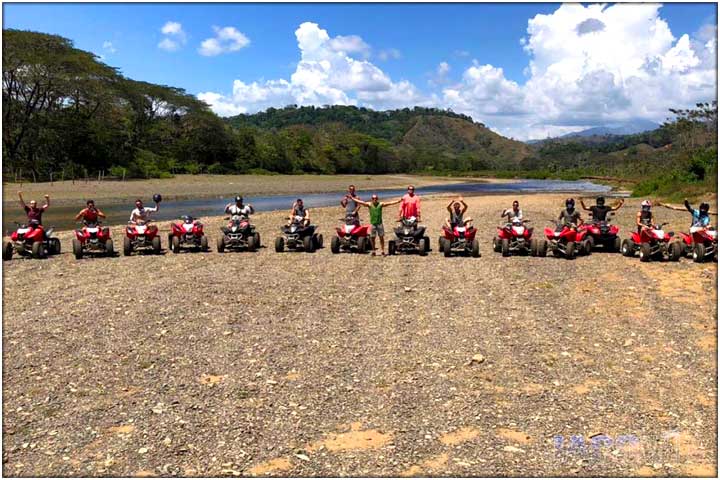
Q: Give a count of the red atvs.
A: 11